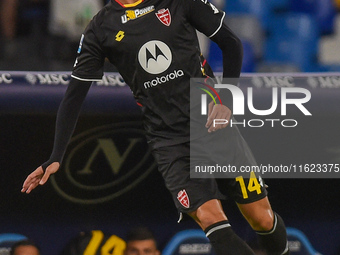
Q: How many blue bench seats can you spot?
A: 3